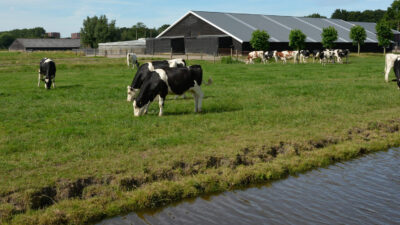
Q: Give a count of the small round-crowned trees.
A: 5